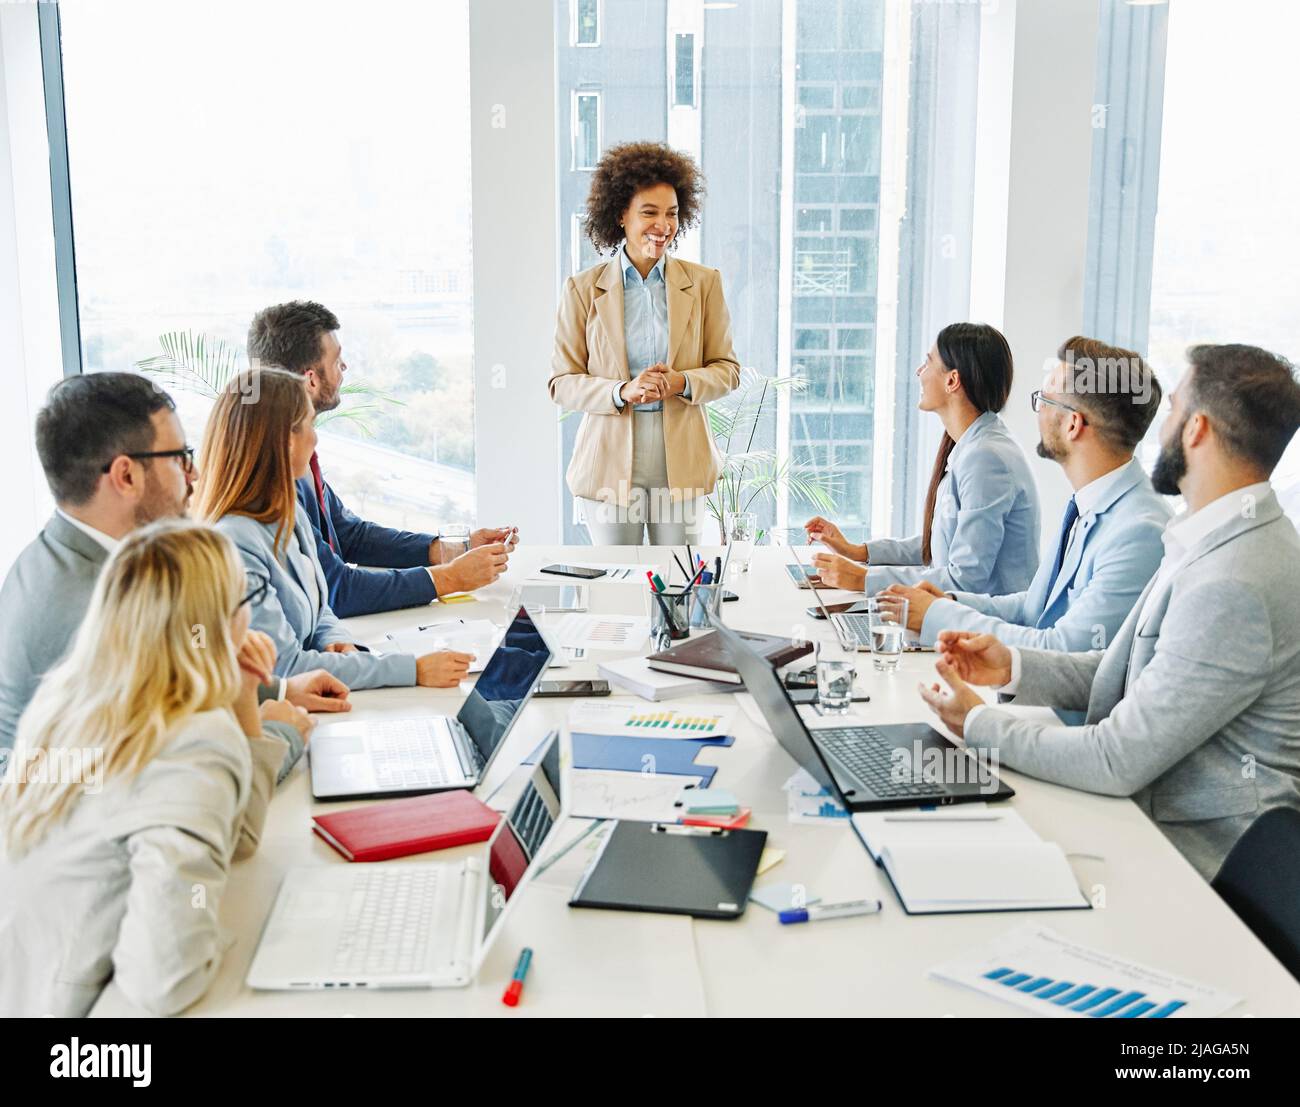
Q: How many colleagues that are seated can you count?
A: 7